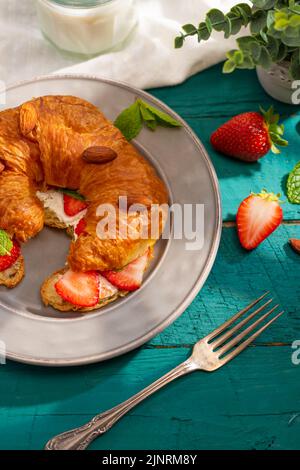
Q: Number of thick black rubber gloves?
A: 0